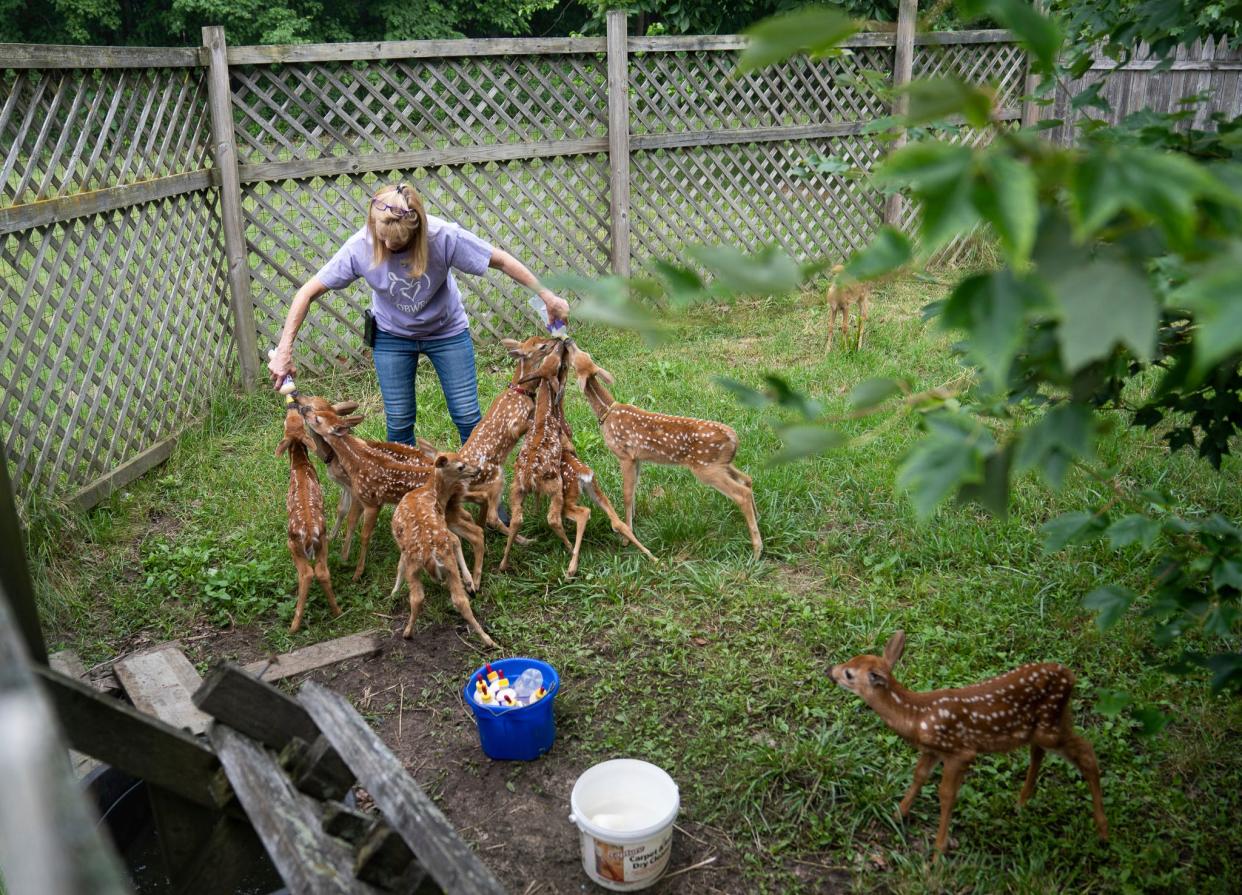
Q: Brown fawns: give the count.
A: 10